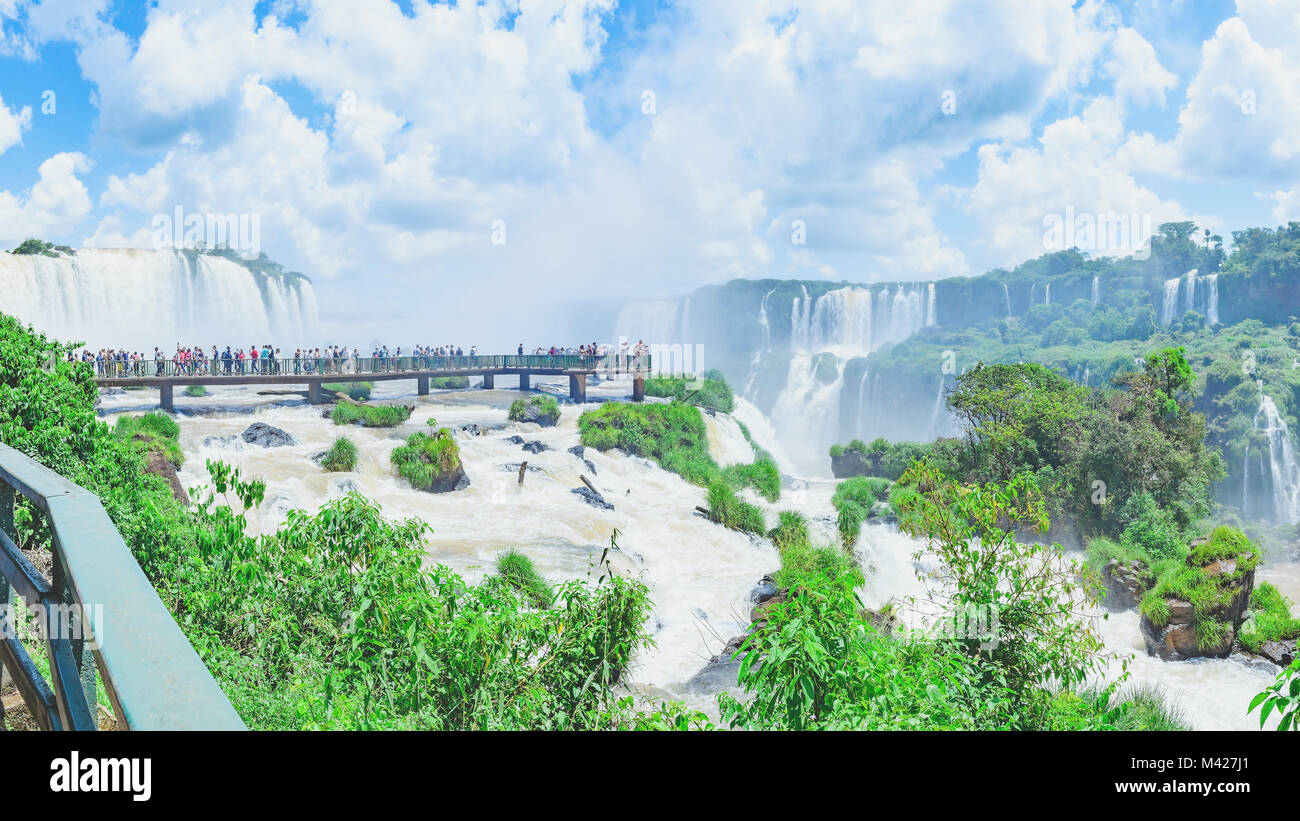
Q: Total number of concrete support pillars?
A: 7